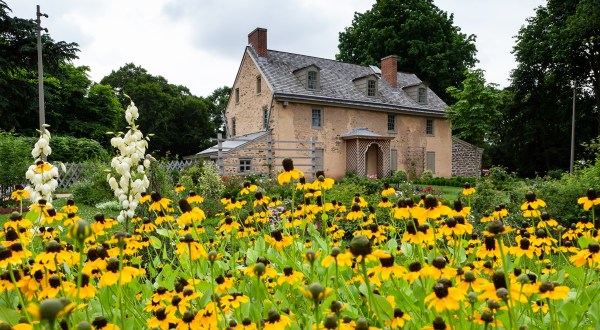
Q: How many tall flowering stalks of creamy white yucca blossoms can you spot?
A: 2